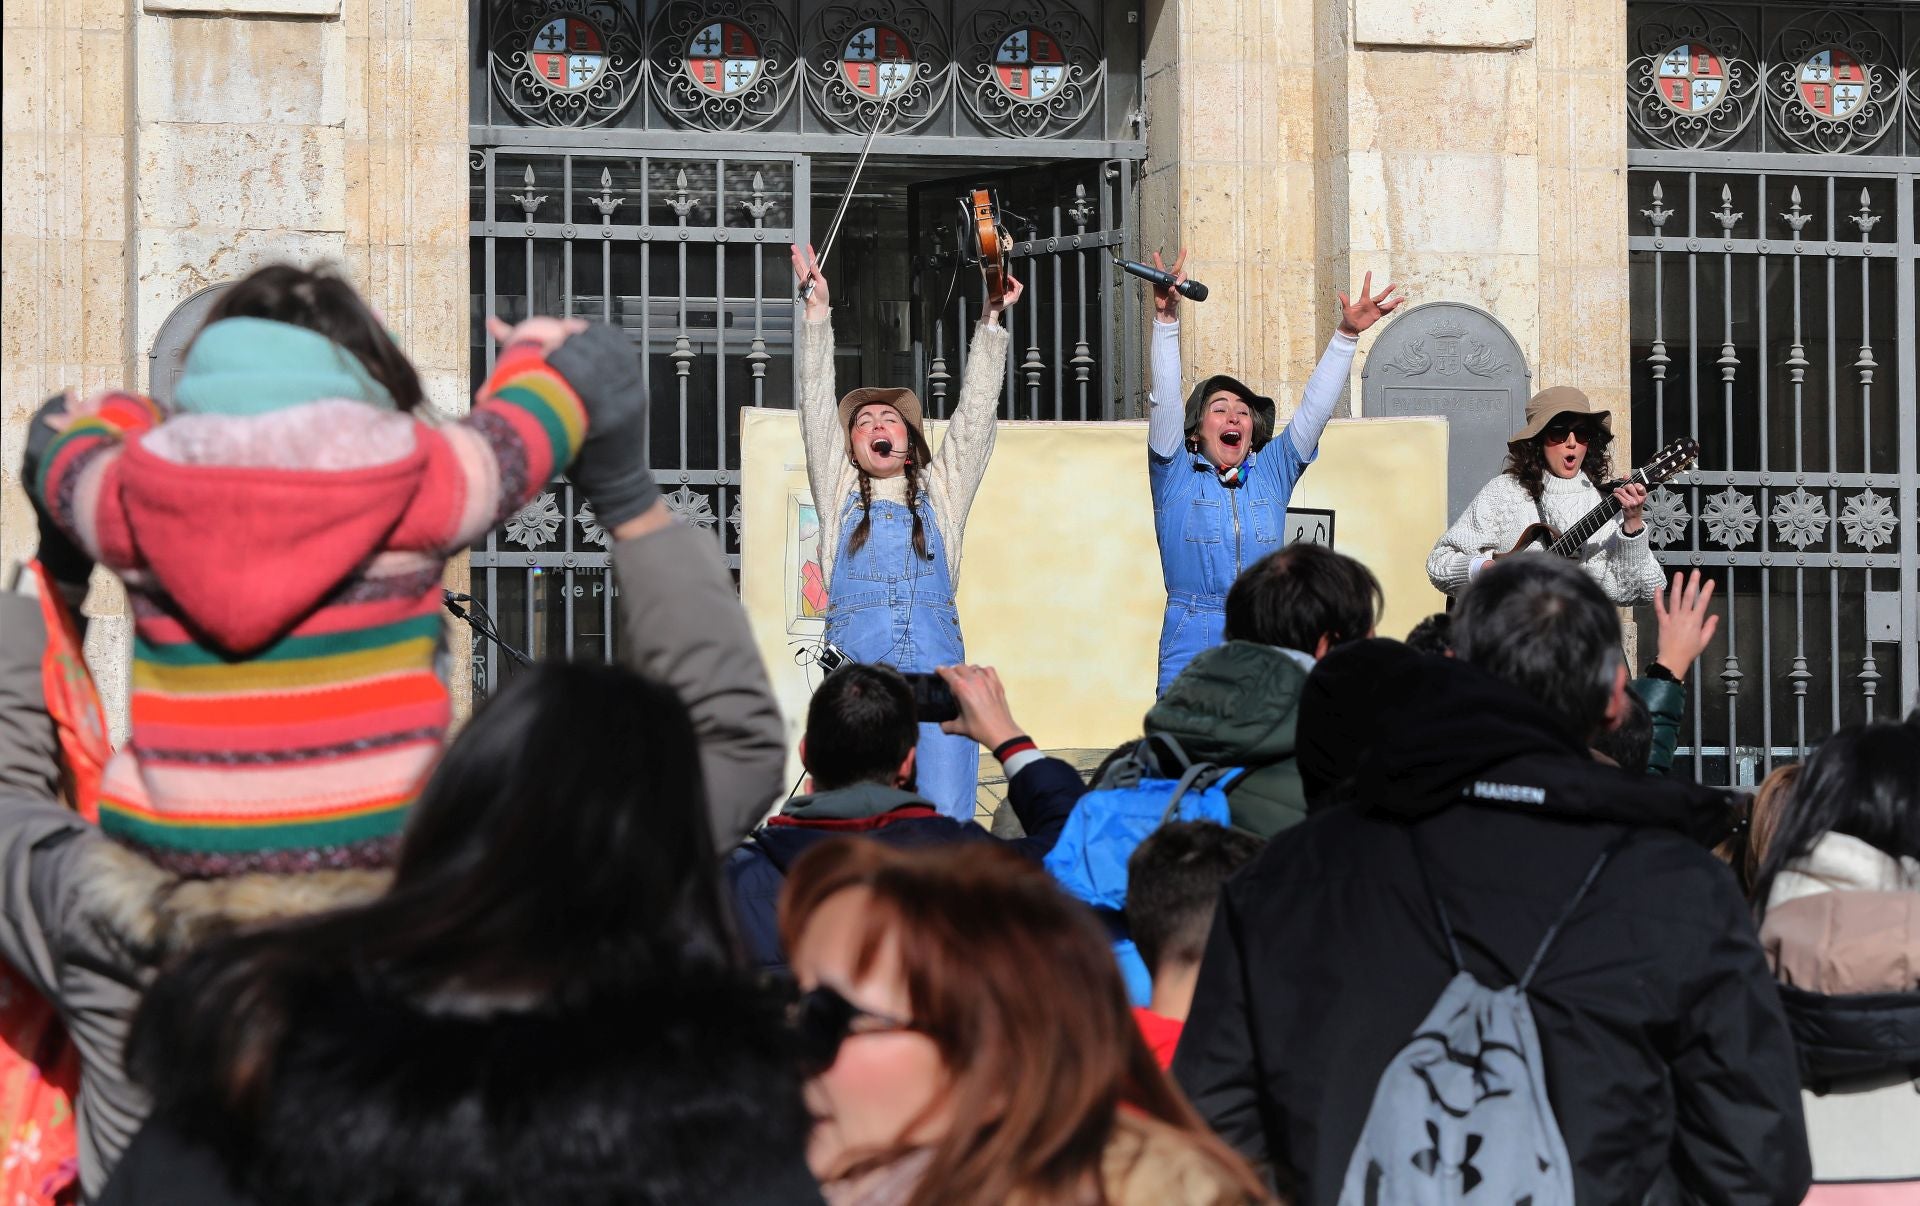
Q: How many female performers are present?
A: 3